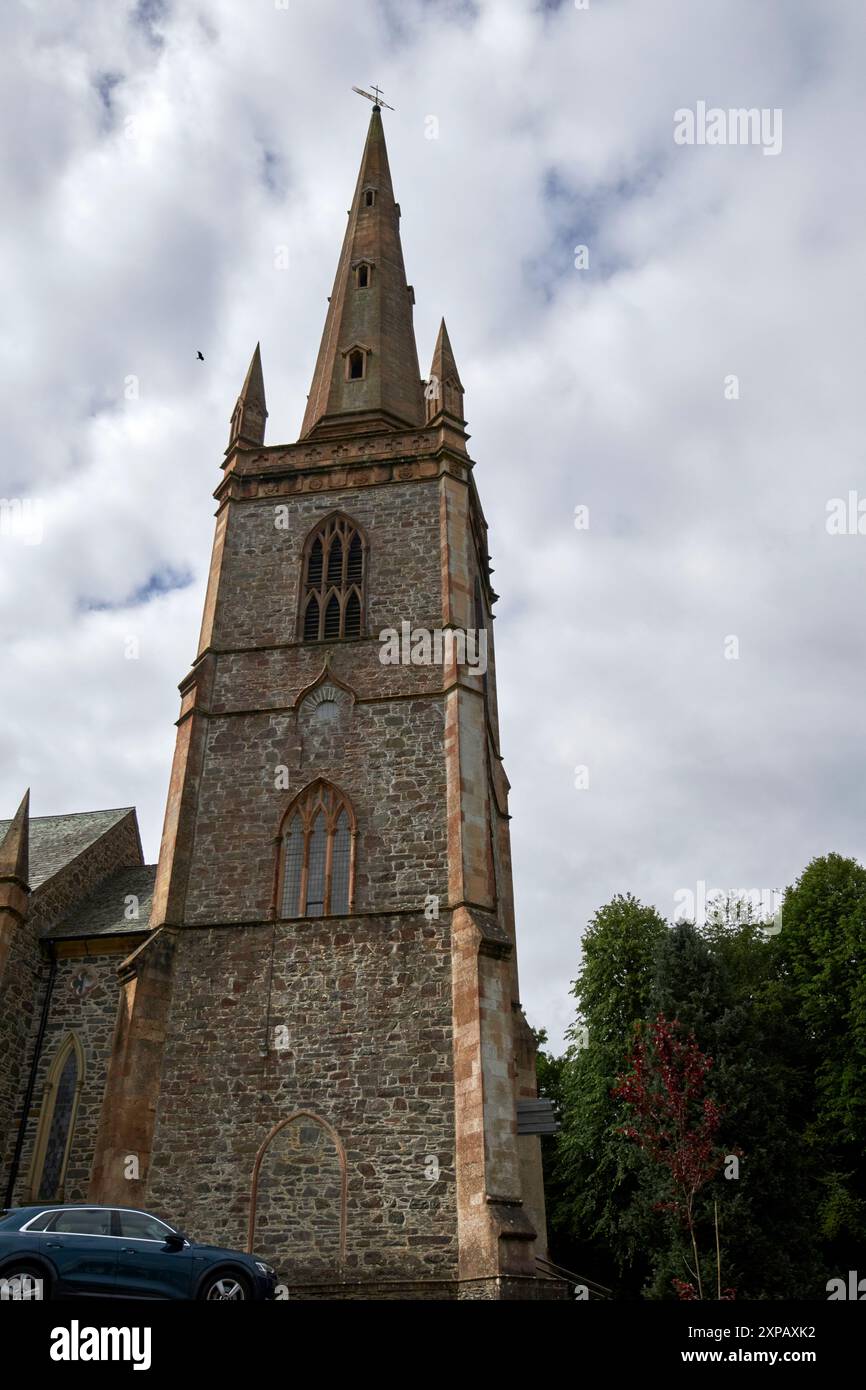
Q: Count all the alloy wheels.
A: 2